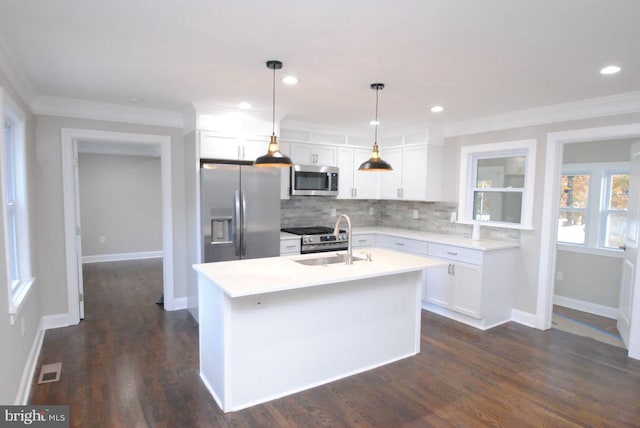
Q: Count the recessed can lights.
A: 5